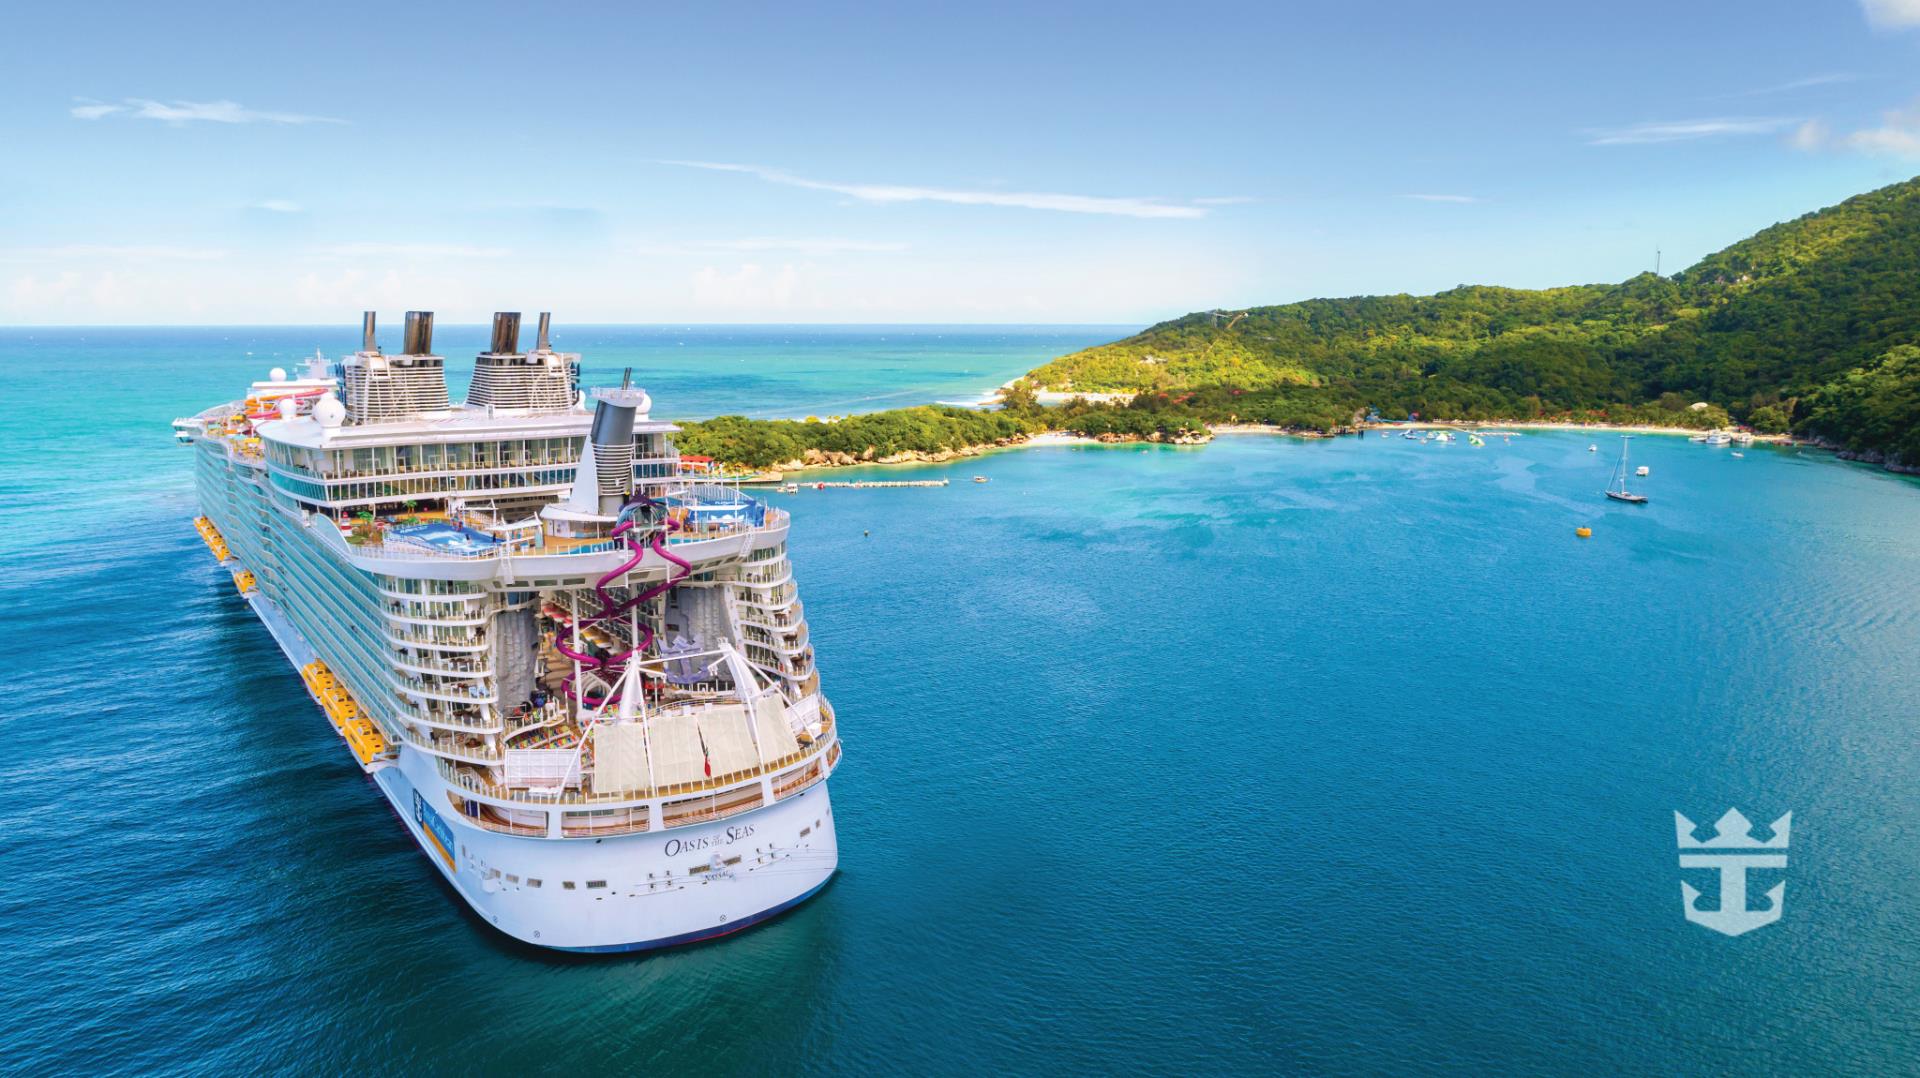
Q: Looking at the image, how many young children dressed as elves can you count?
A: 0